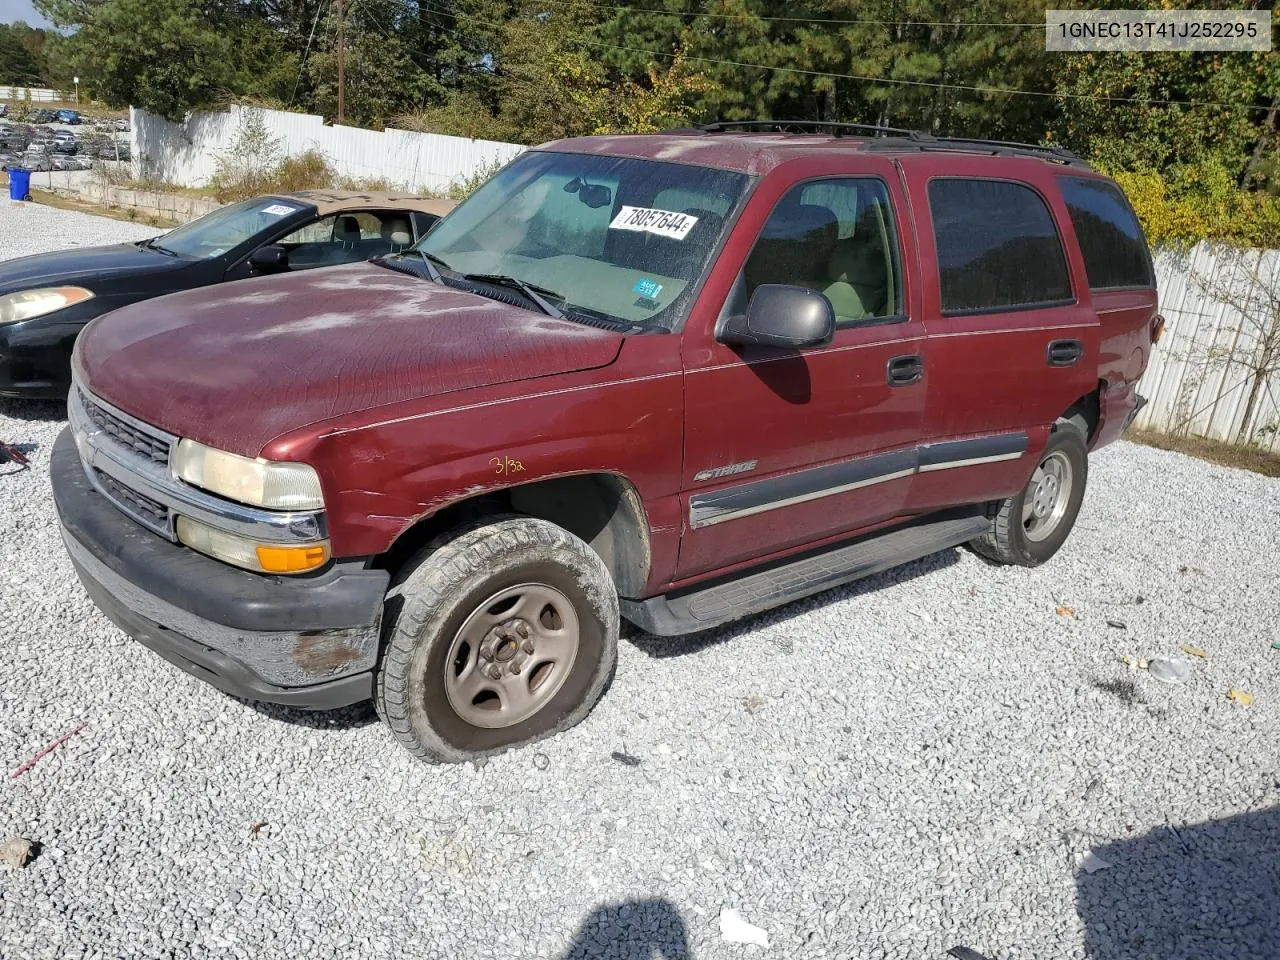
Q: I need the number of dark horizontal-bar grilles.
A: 2